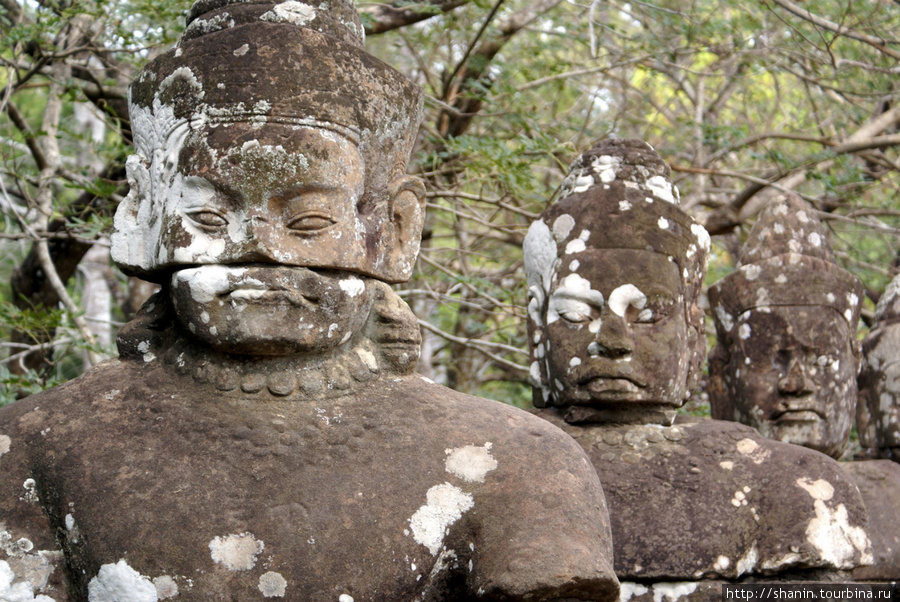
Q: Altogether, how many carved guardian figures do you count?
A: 4